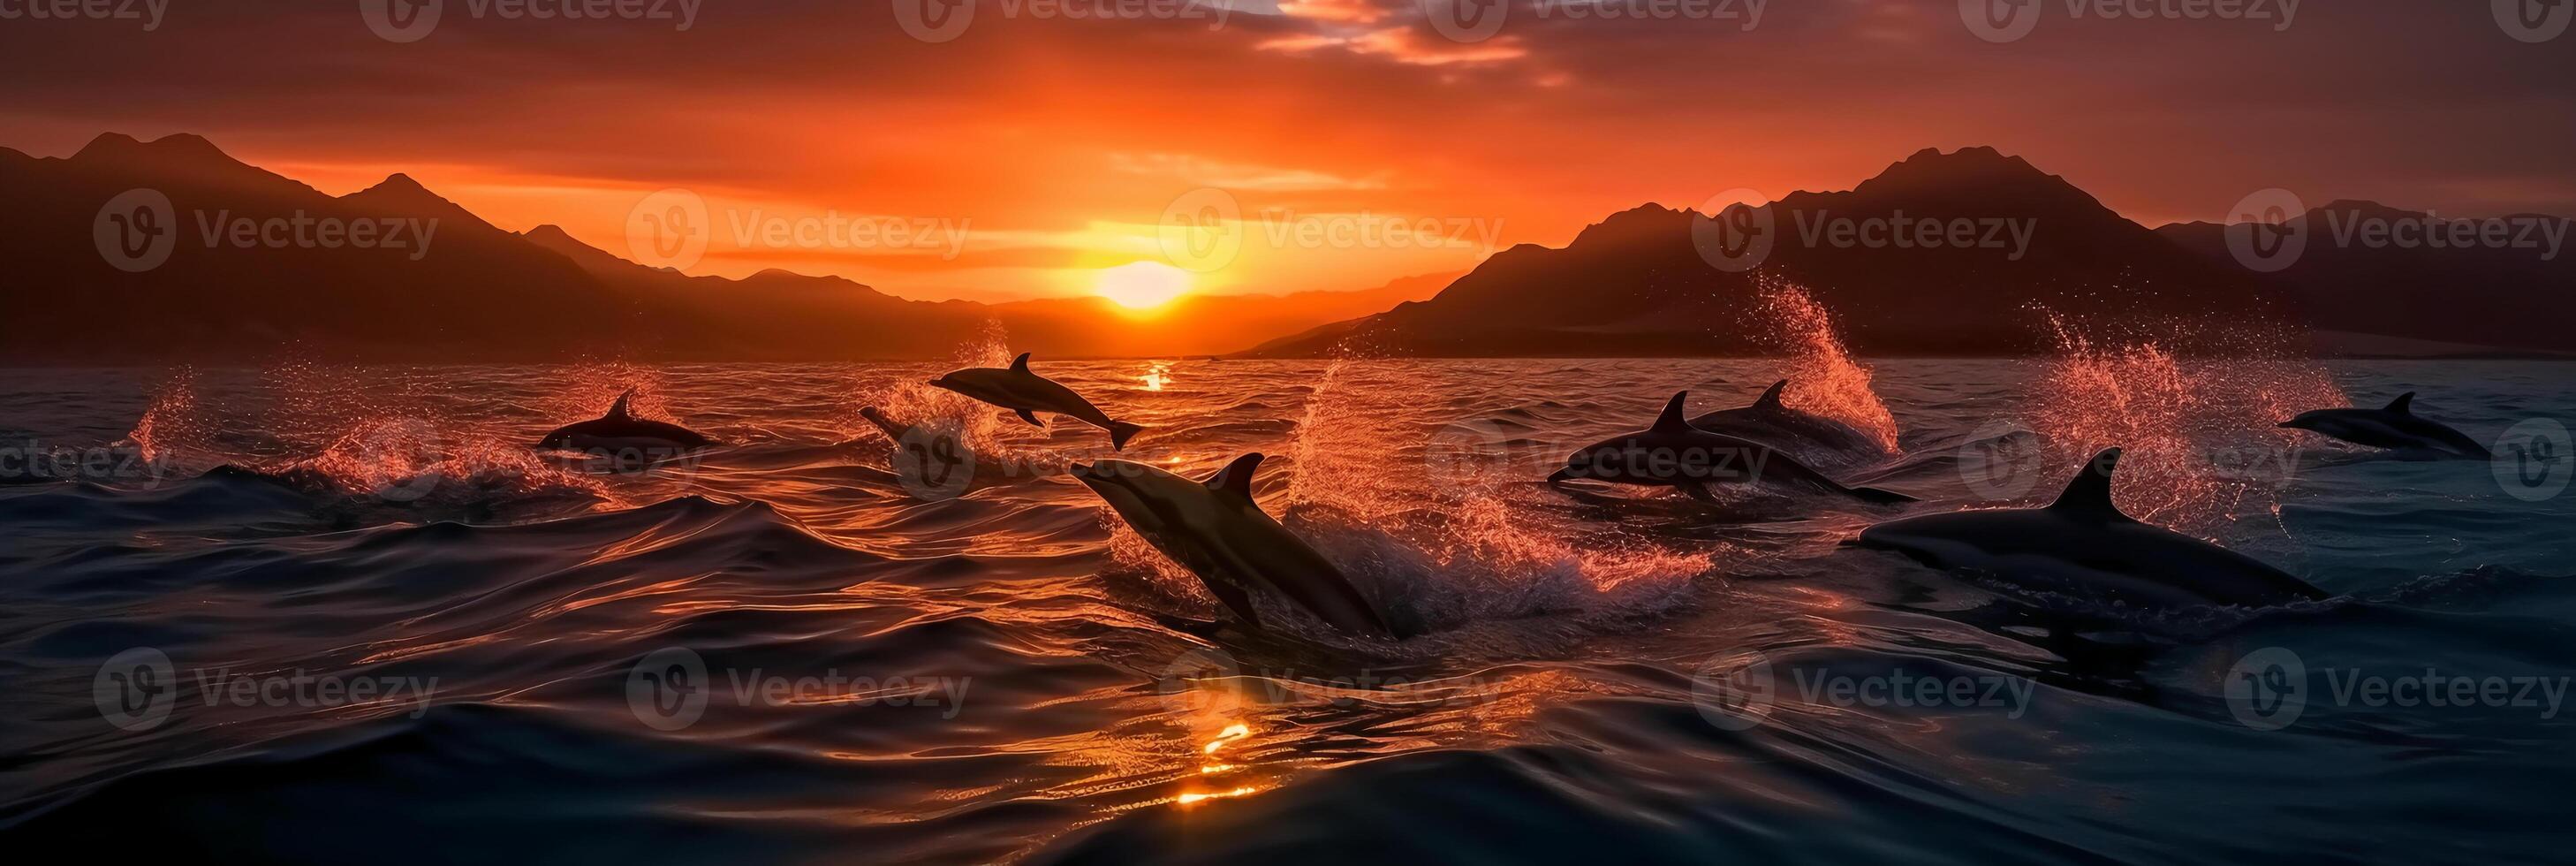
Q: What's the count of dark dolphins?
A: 8